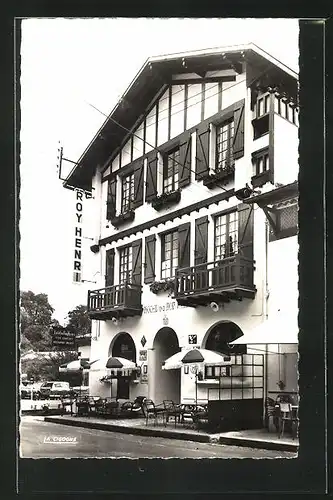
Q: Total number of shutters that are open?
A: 12